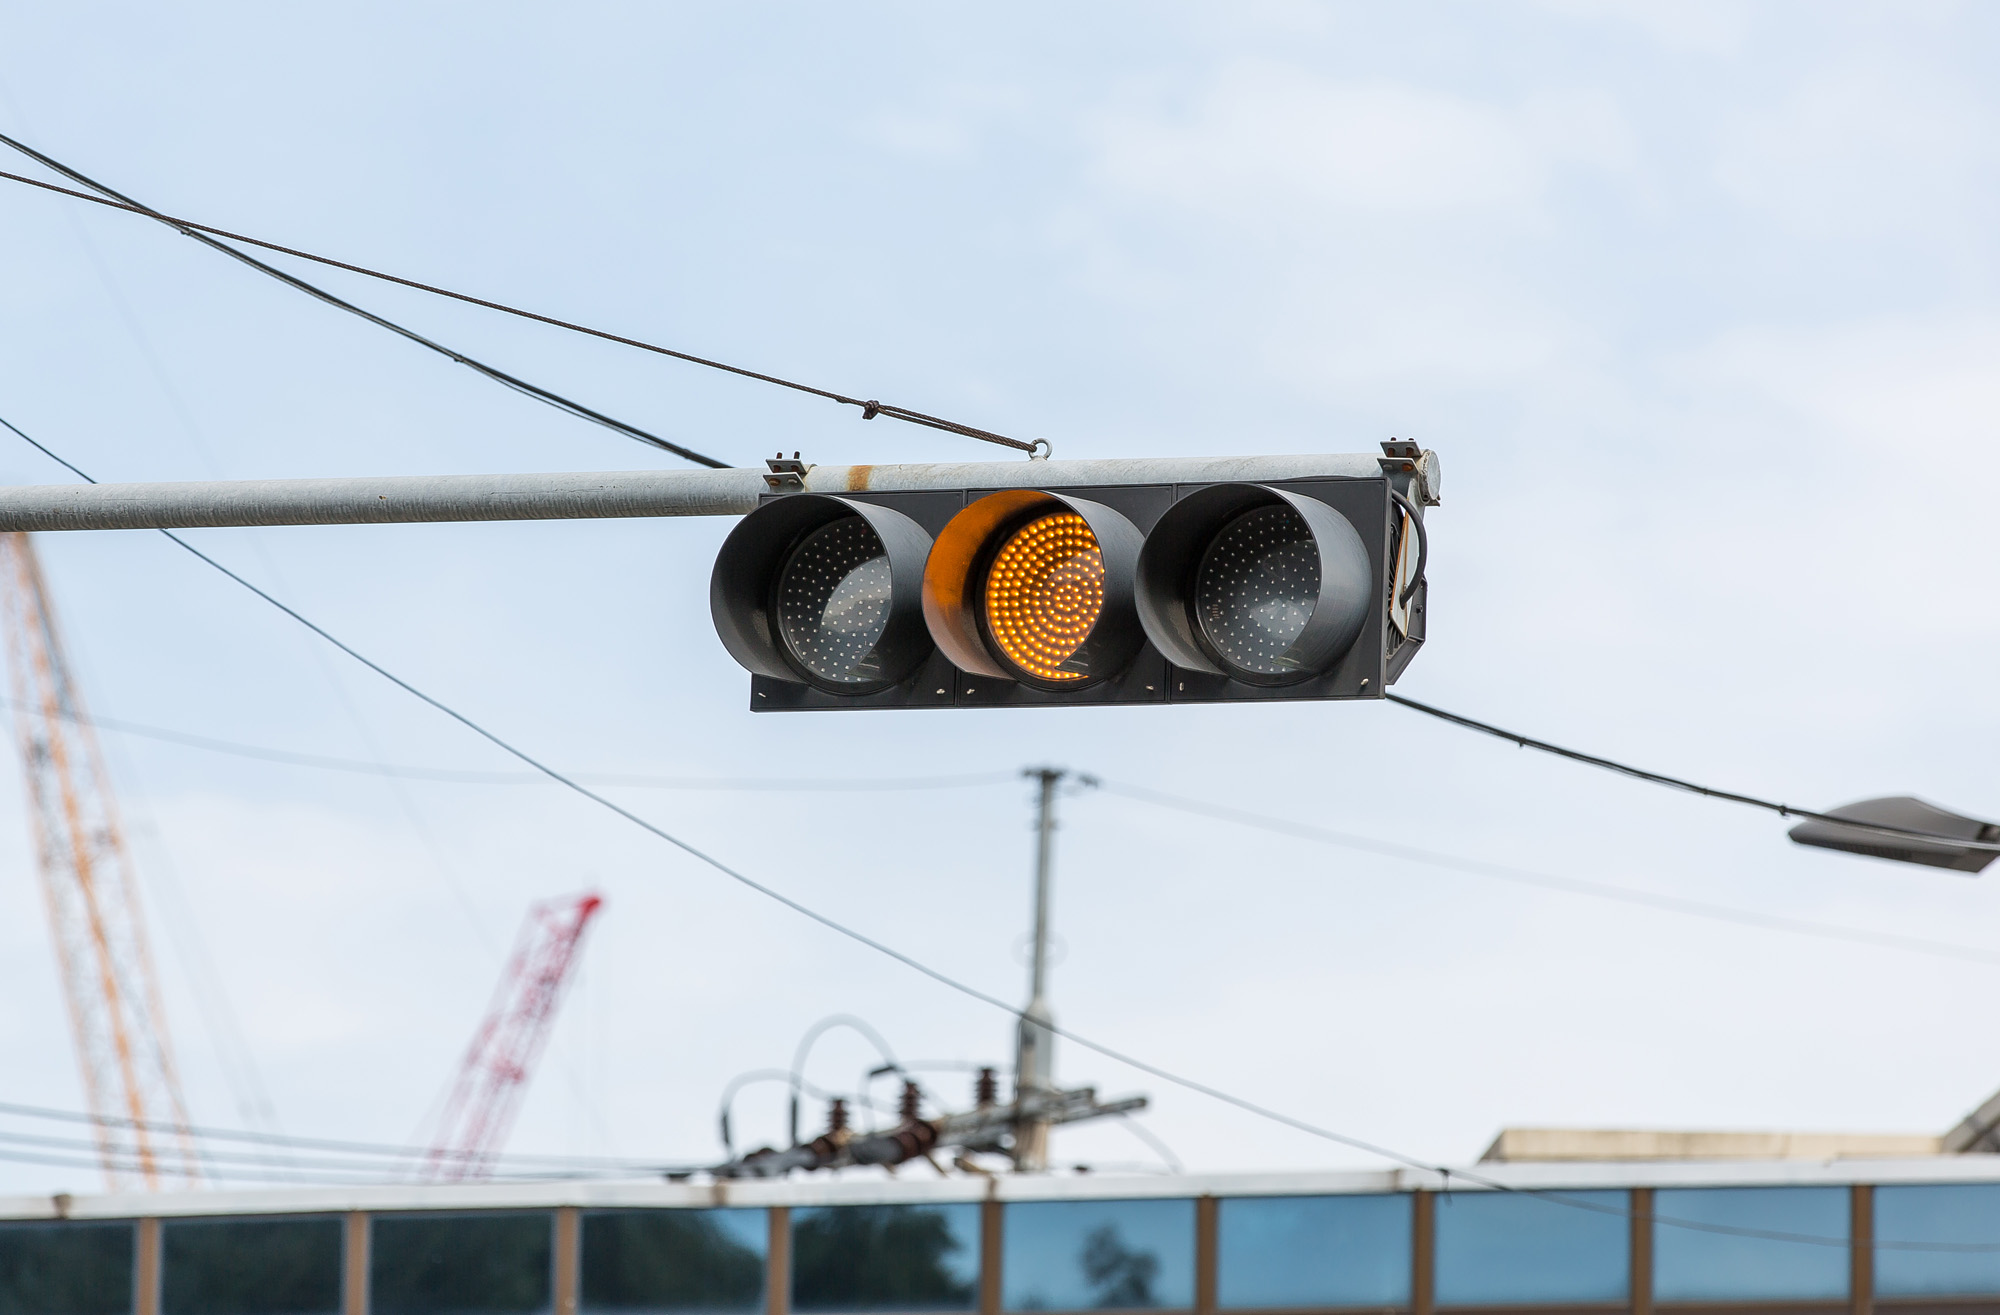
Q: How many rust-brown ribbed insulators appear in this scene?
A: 3